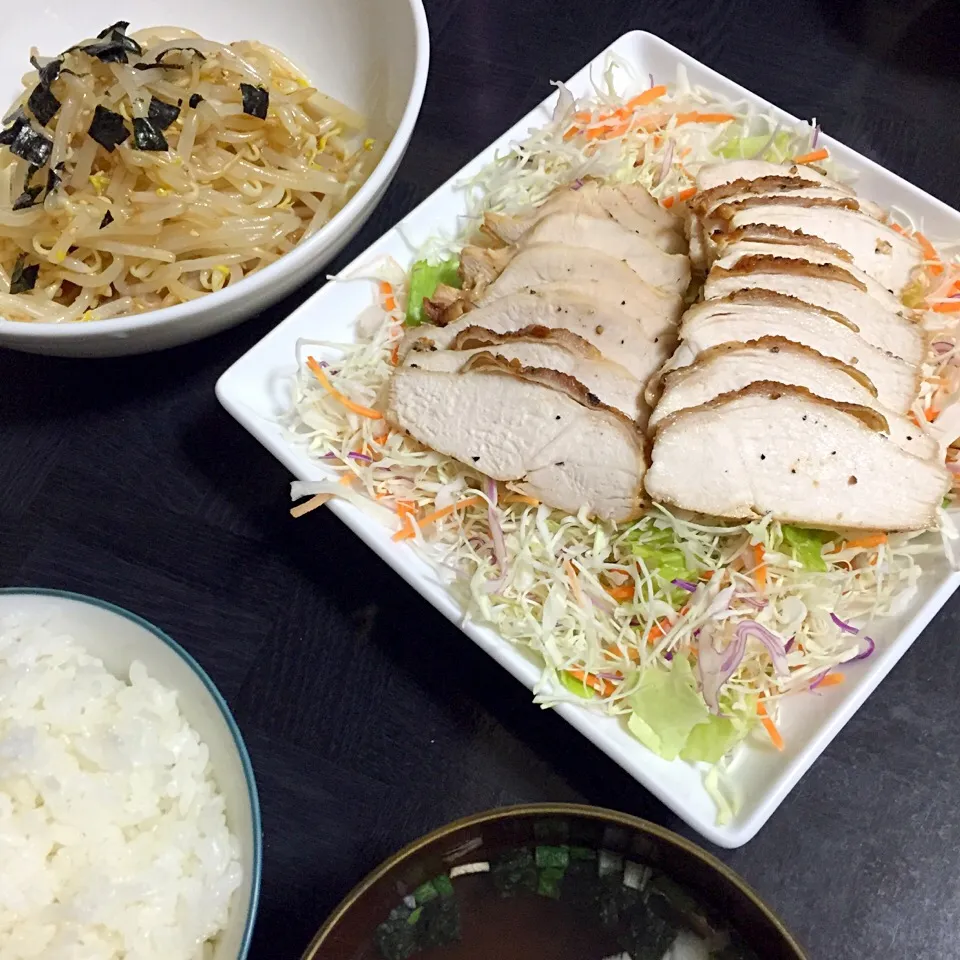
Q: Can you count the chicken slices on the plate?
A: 14